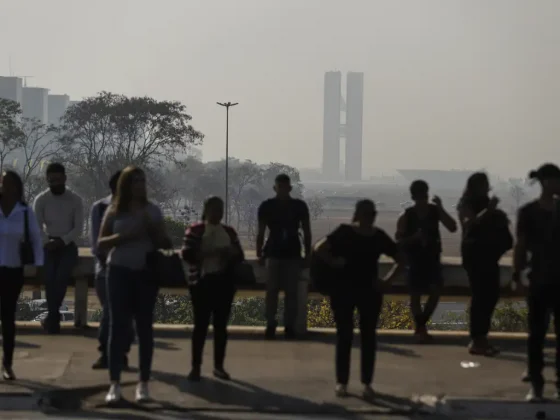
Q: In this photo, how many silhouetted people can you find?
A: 10